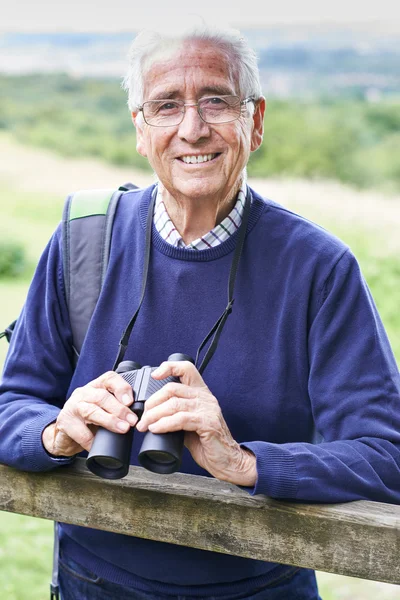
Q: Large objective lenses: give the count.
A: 2